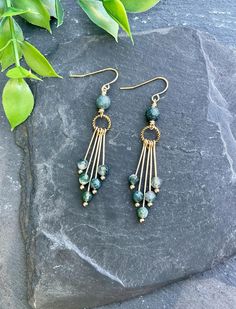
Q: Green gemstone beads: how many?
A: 12